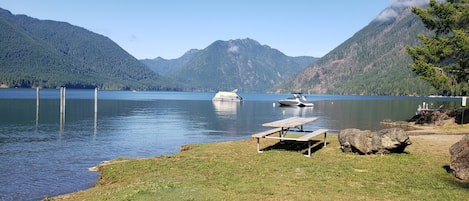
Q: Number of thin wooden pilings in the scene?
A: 4